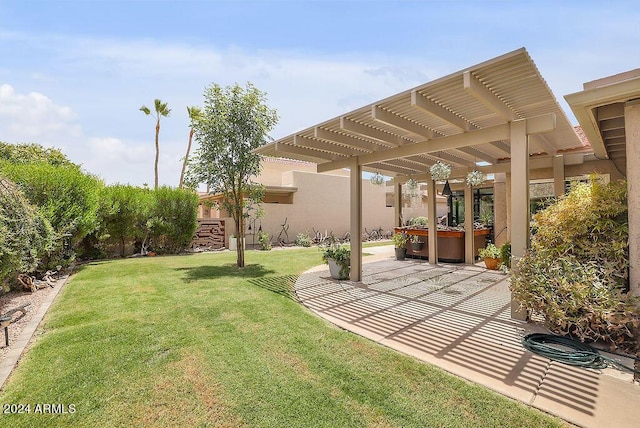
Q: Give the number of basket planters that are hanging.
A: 4